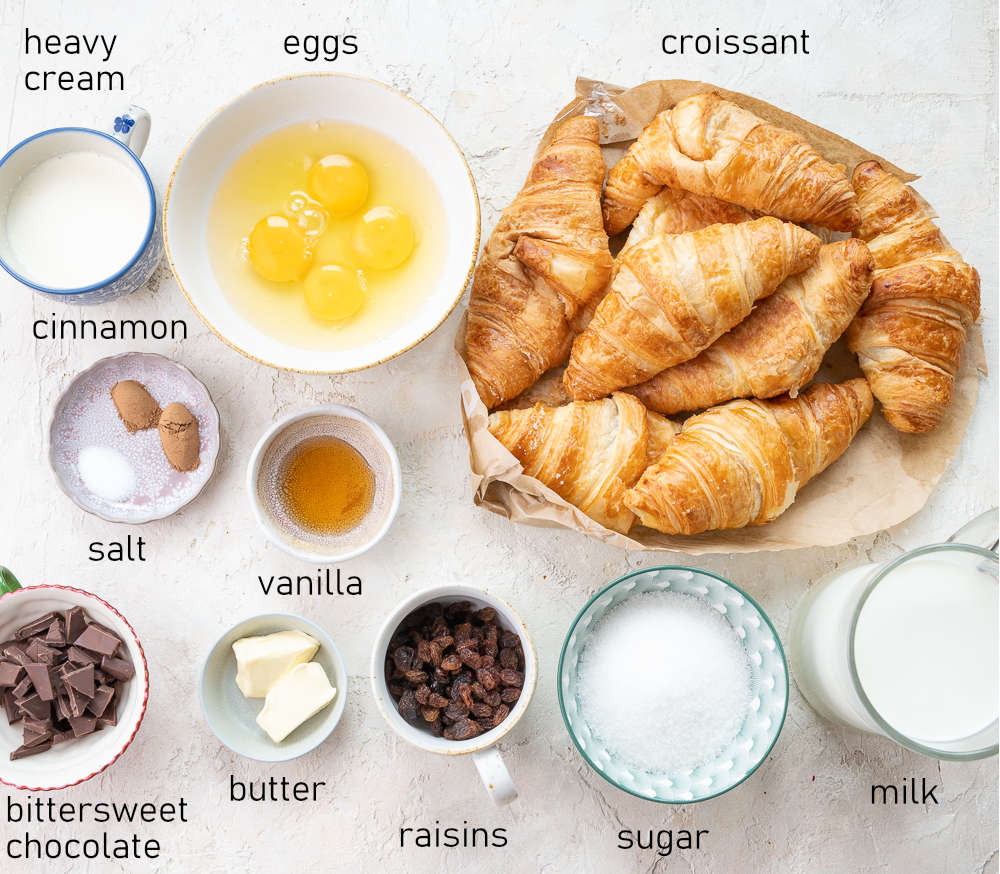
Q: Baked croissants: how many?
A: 8